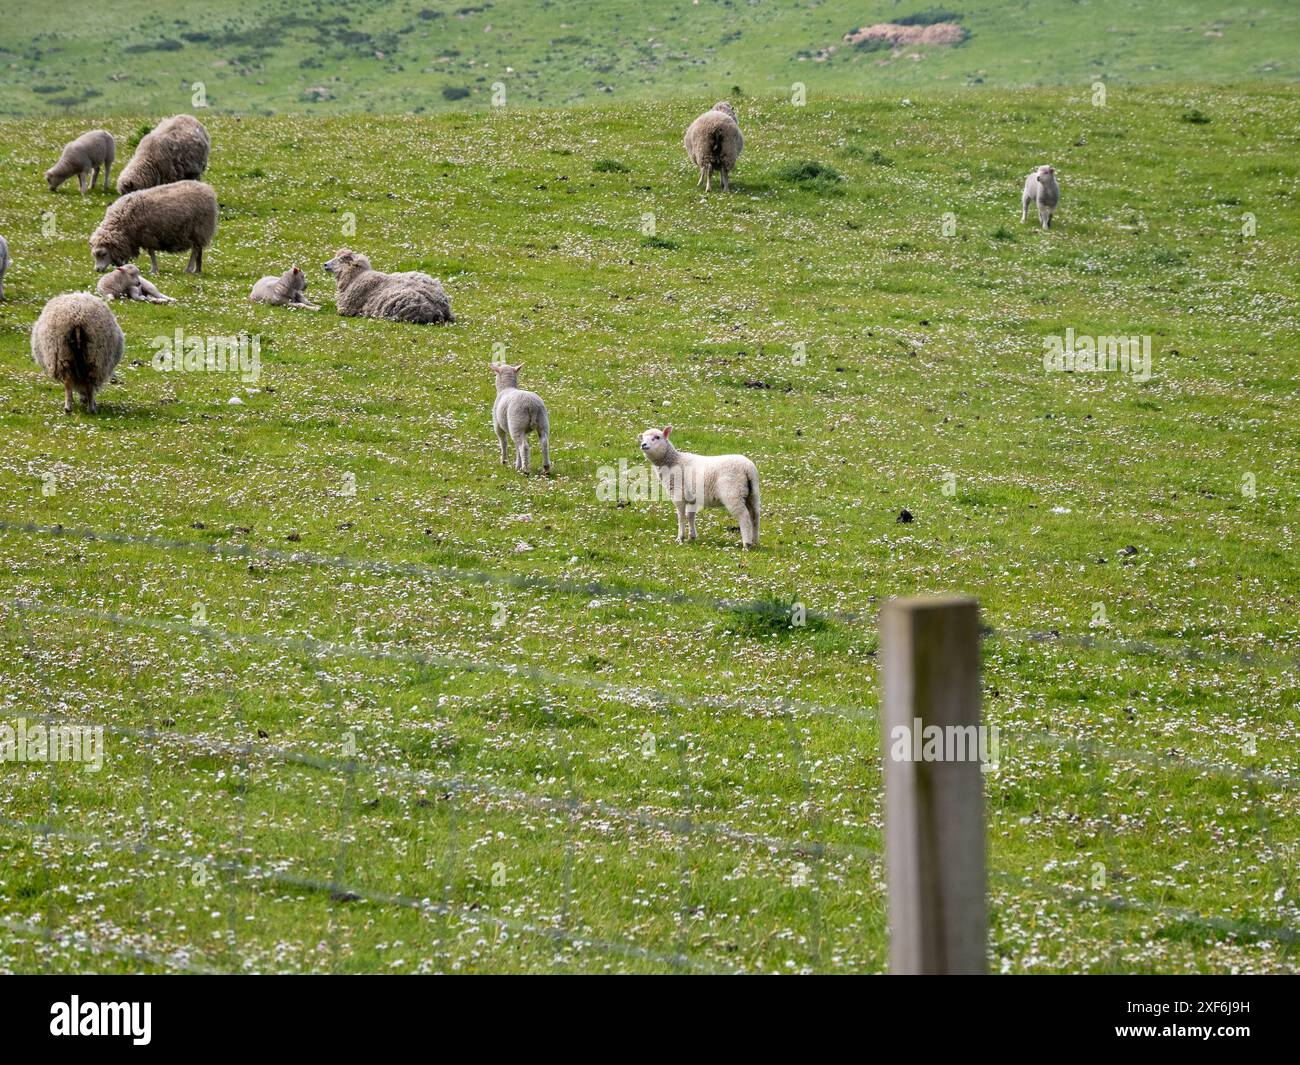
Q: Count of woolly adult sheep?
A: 5